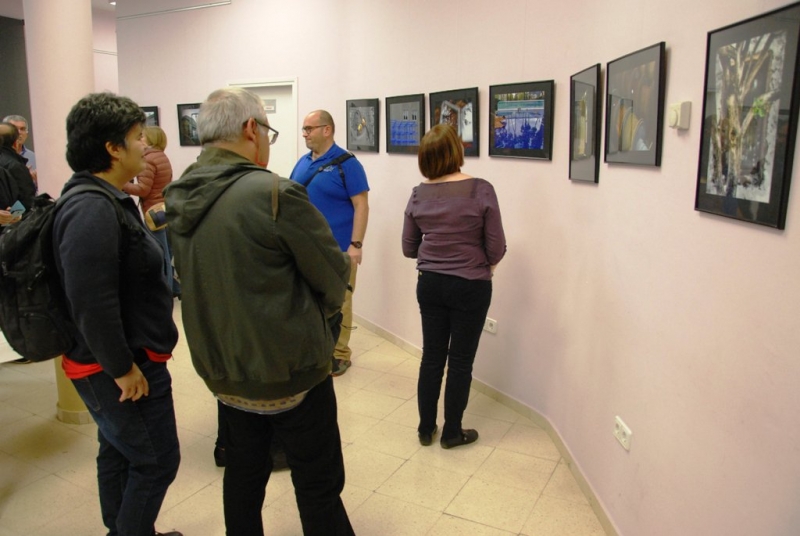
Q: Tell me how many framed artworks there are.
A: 9